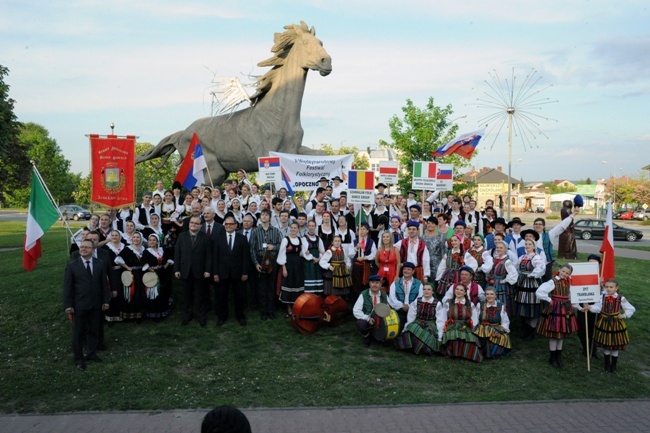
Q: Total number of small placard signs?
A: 6